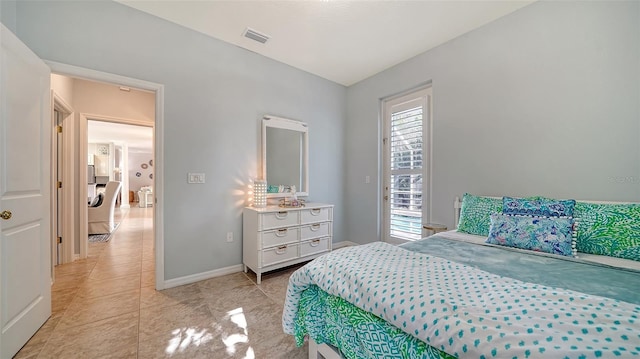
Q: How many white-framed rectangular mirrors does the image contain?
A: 1